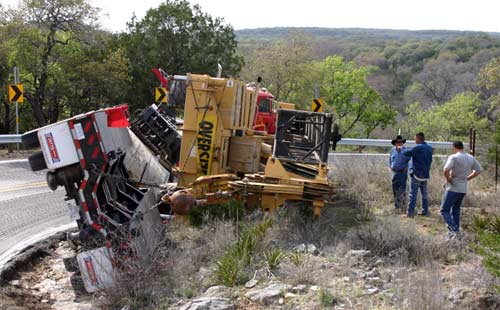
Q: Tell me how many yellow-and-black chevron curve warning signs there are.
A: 3